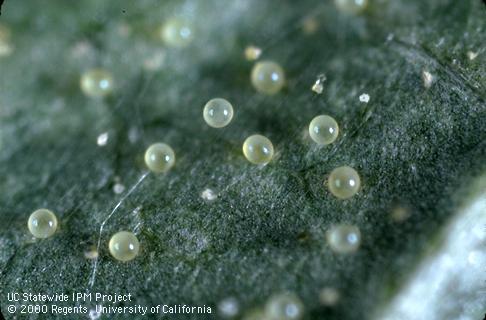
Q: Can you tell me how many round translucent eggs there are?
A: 13